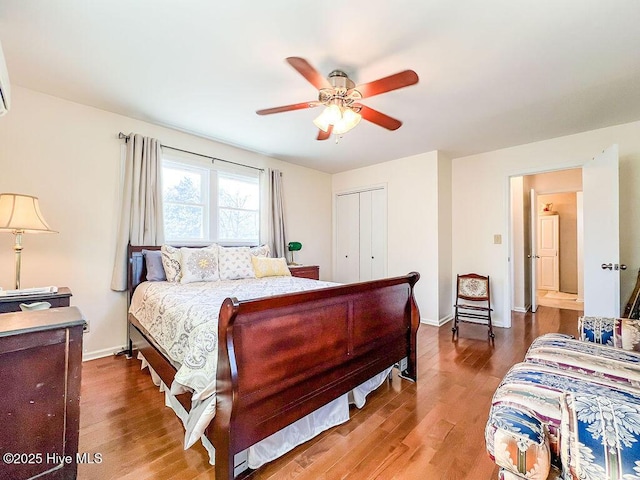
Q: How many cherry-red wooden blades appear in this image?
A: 5